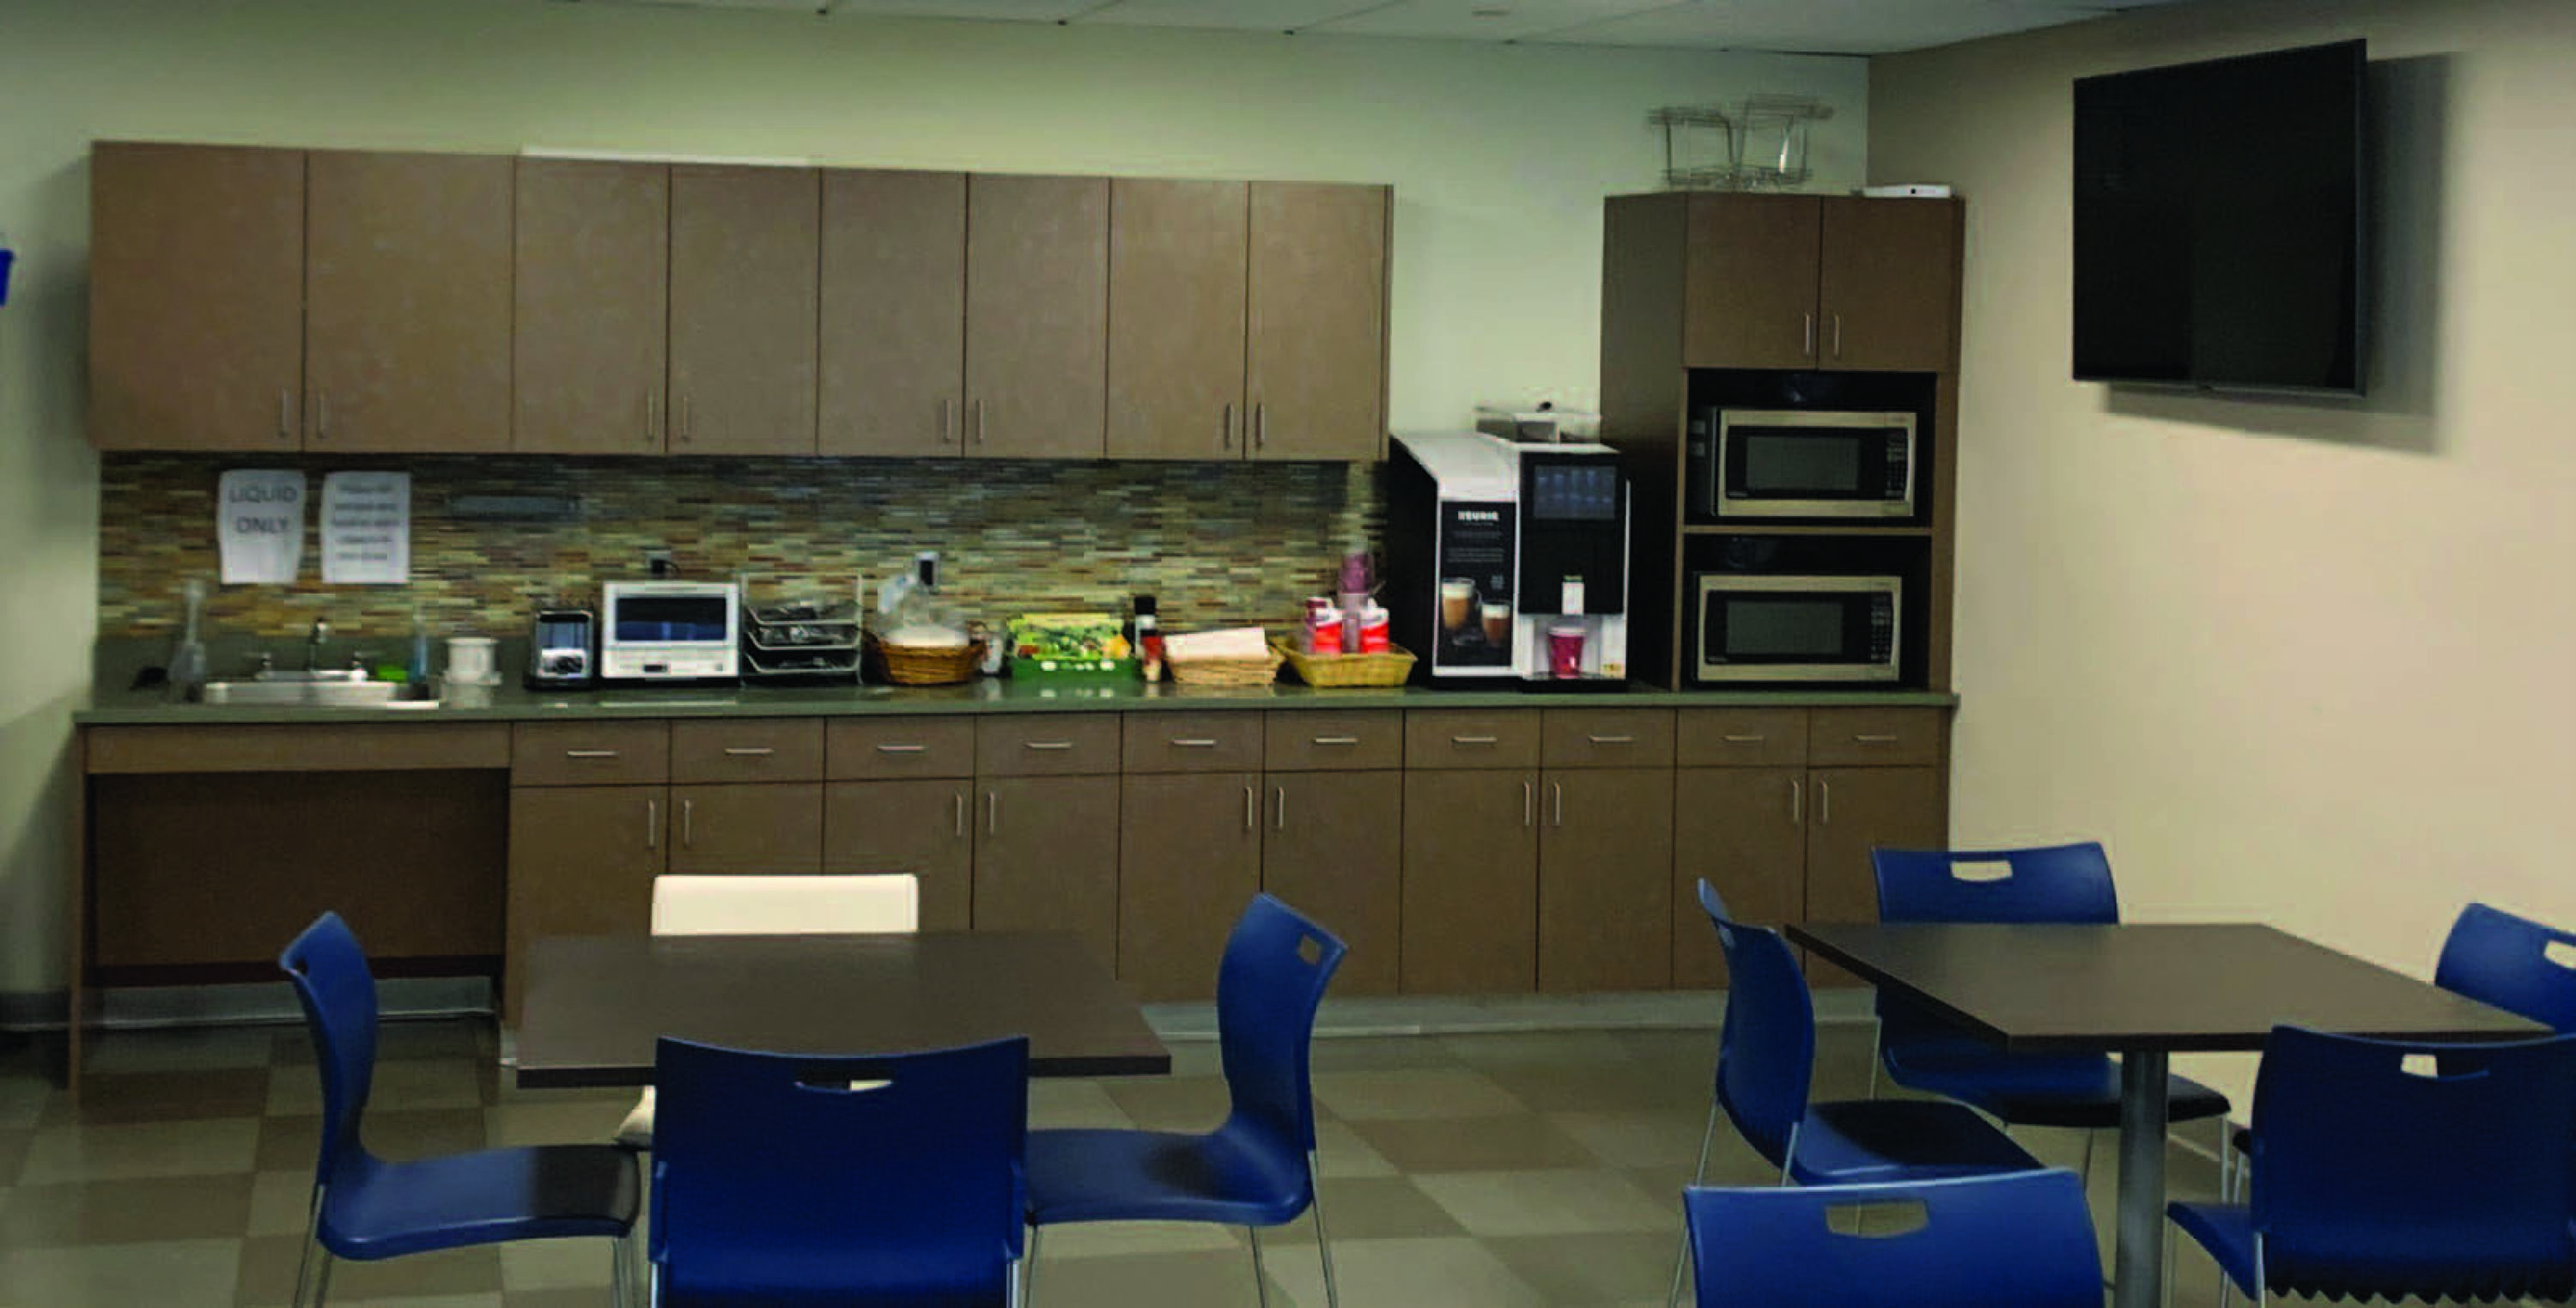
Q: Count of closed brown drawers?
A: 10